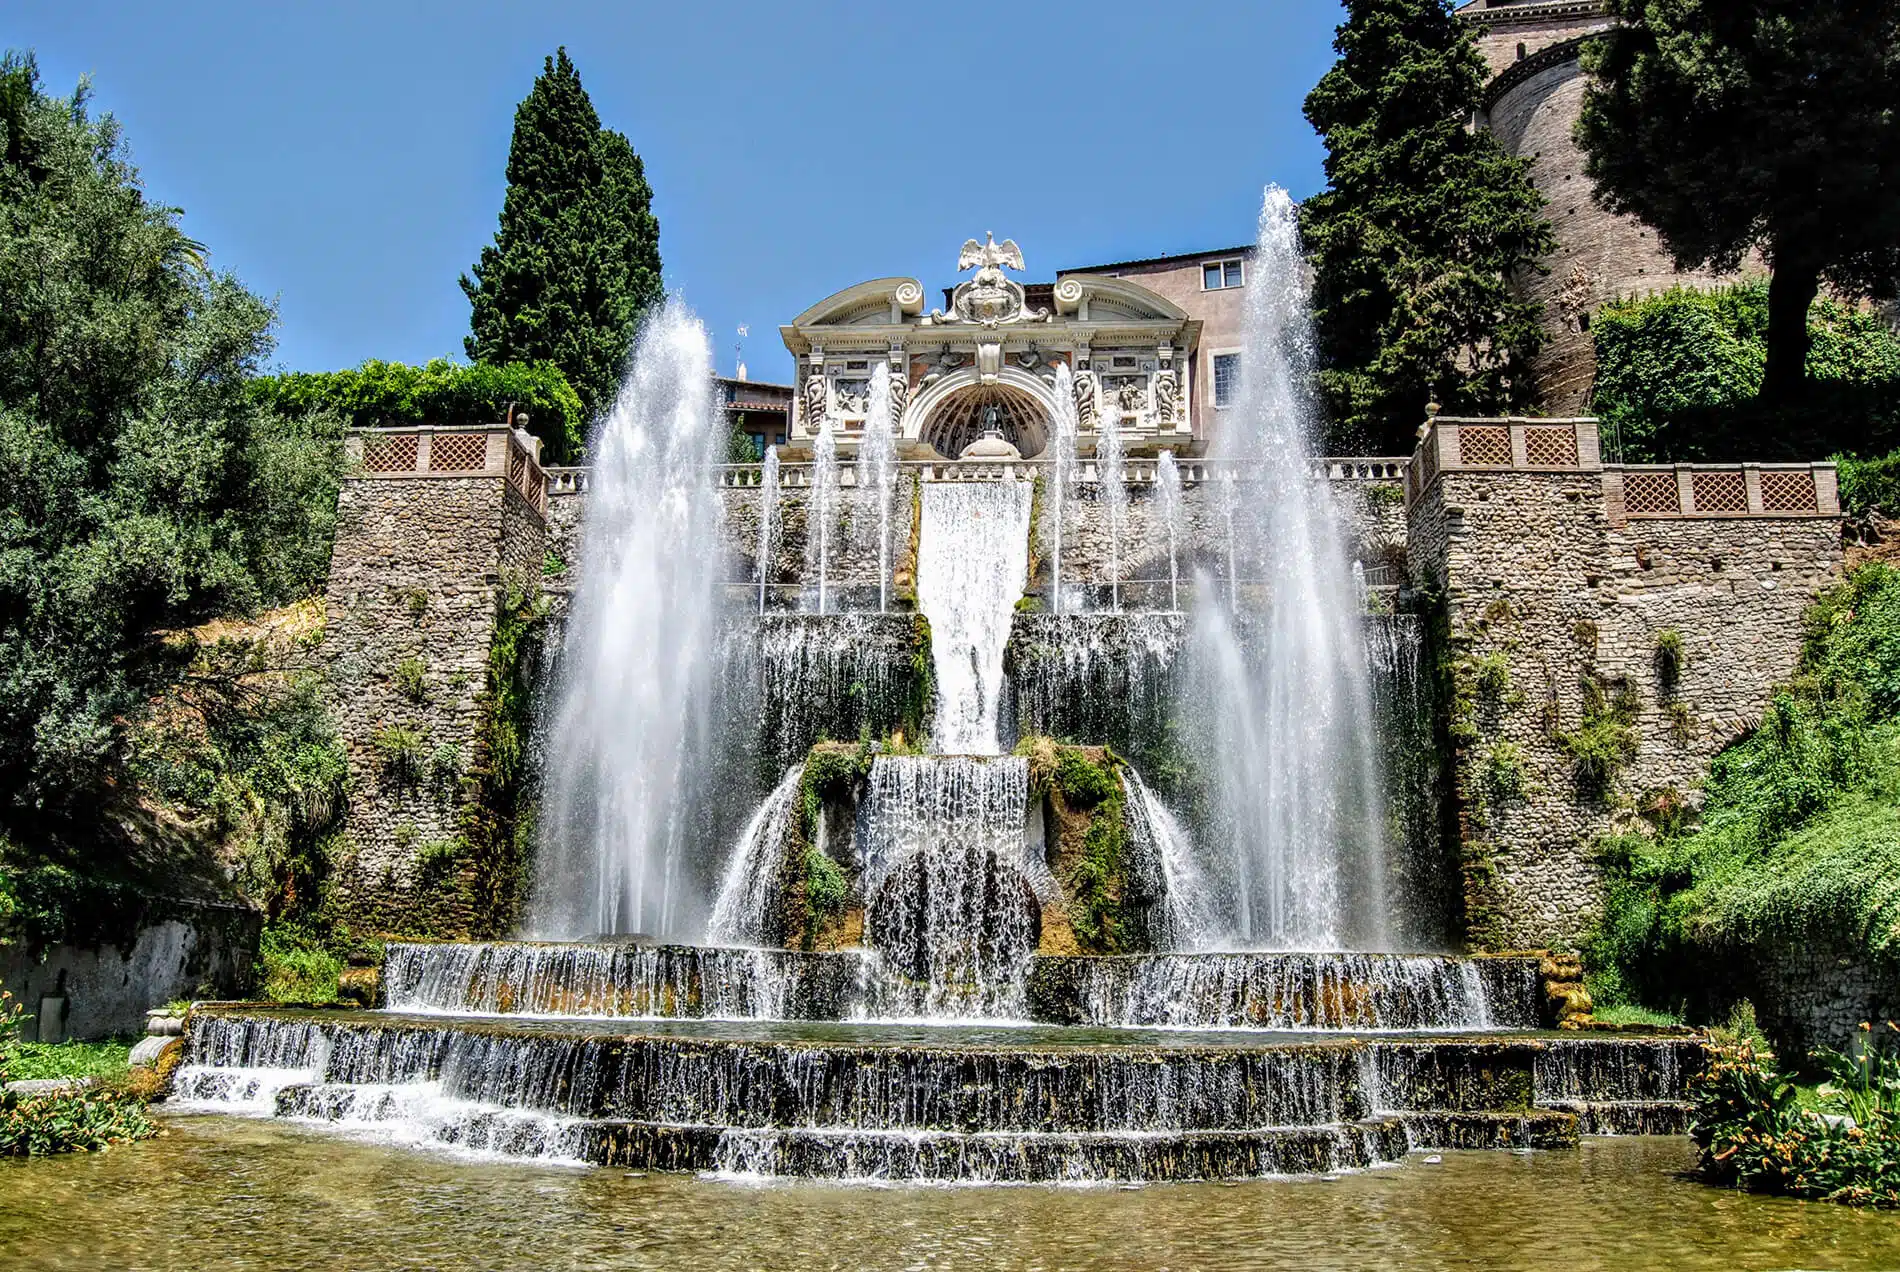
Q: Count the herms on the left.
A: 2